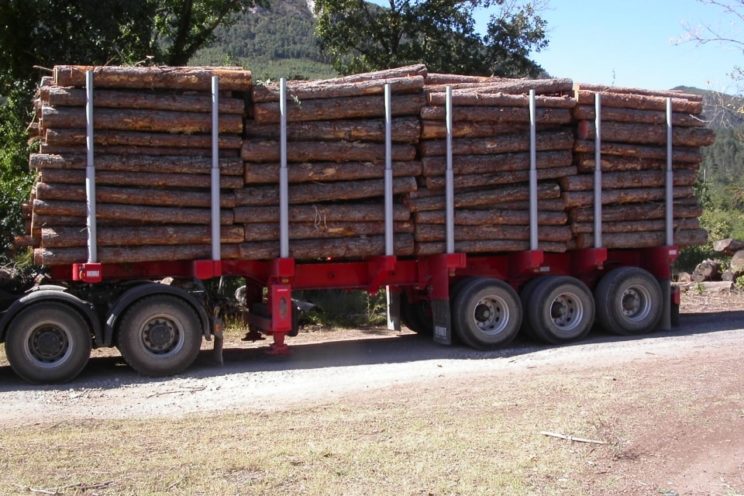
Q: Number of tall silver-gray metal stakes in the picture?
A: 8